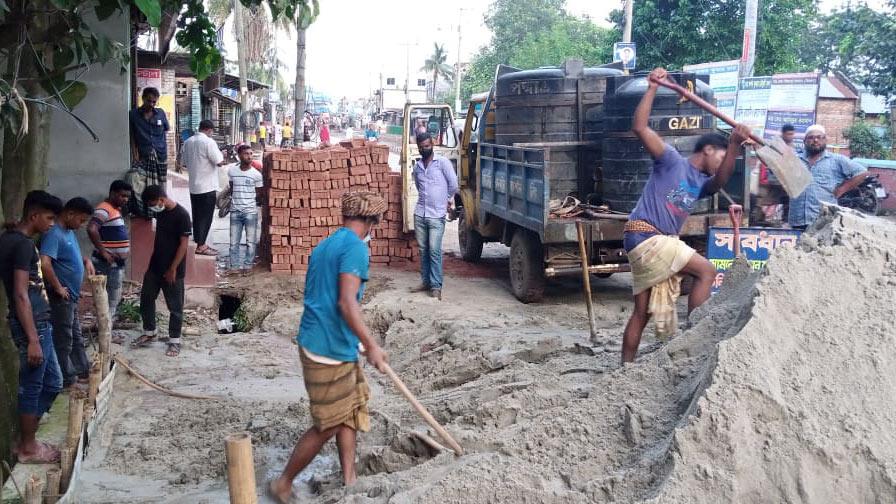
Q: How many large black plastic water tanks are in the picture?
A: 2